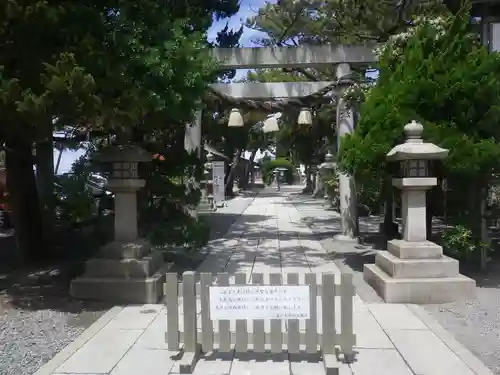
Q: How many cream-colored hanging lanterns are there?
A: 3